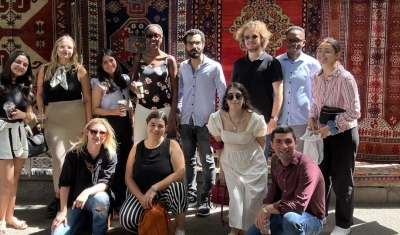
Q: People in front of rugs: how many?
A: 12